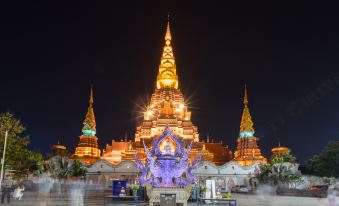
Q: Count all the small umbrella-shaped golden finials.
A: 2